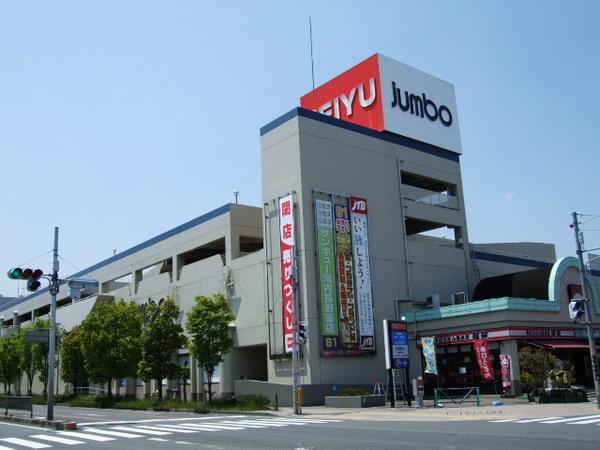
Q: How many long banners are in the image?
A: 4